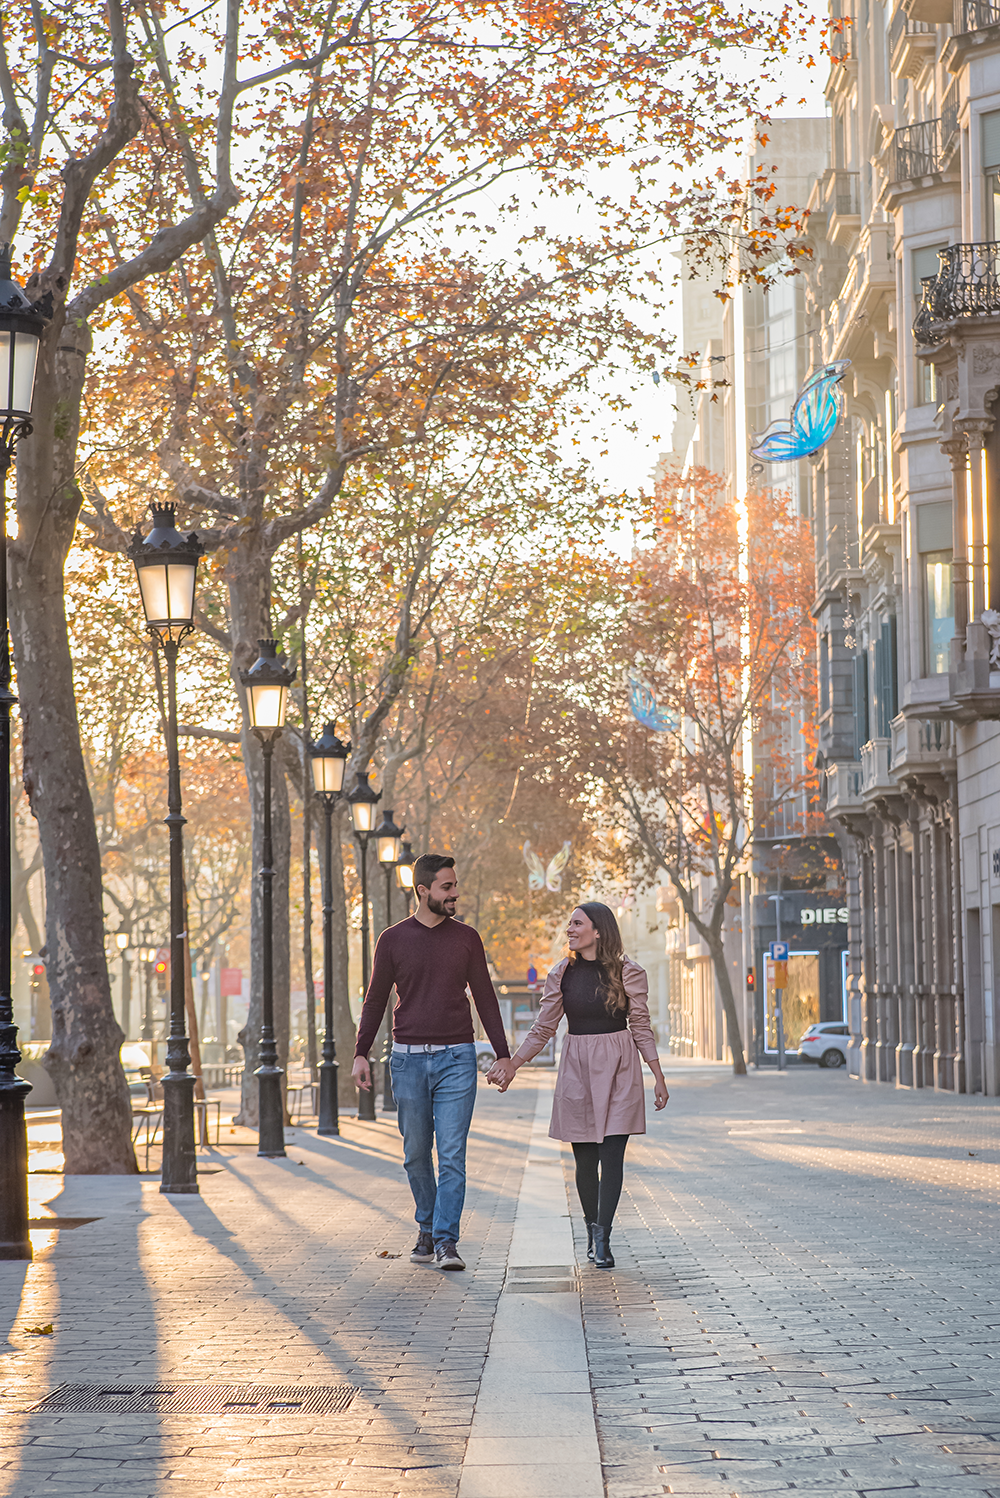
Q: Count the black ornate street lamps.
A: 7